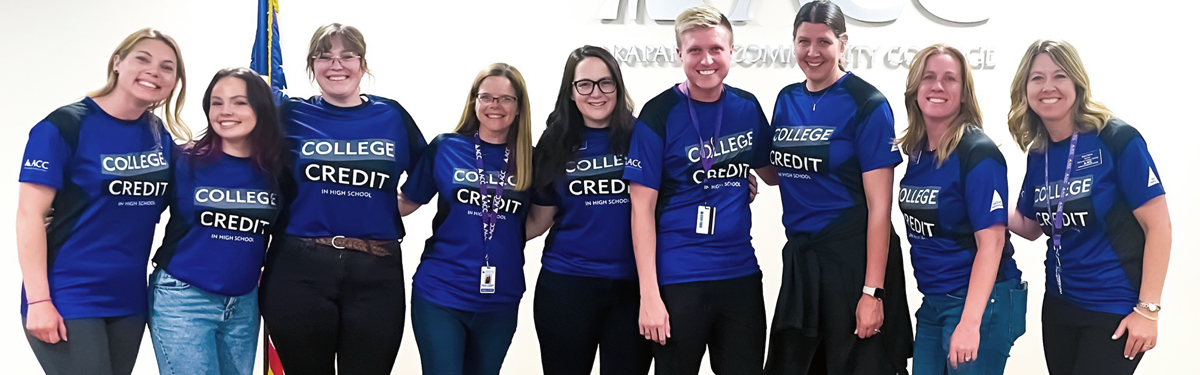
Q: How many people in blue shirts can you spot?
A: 9